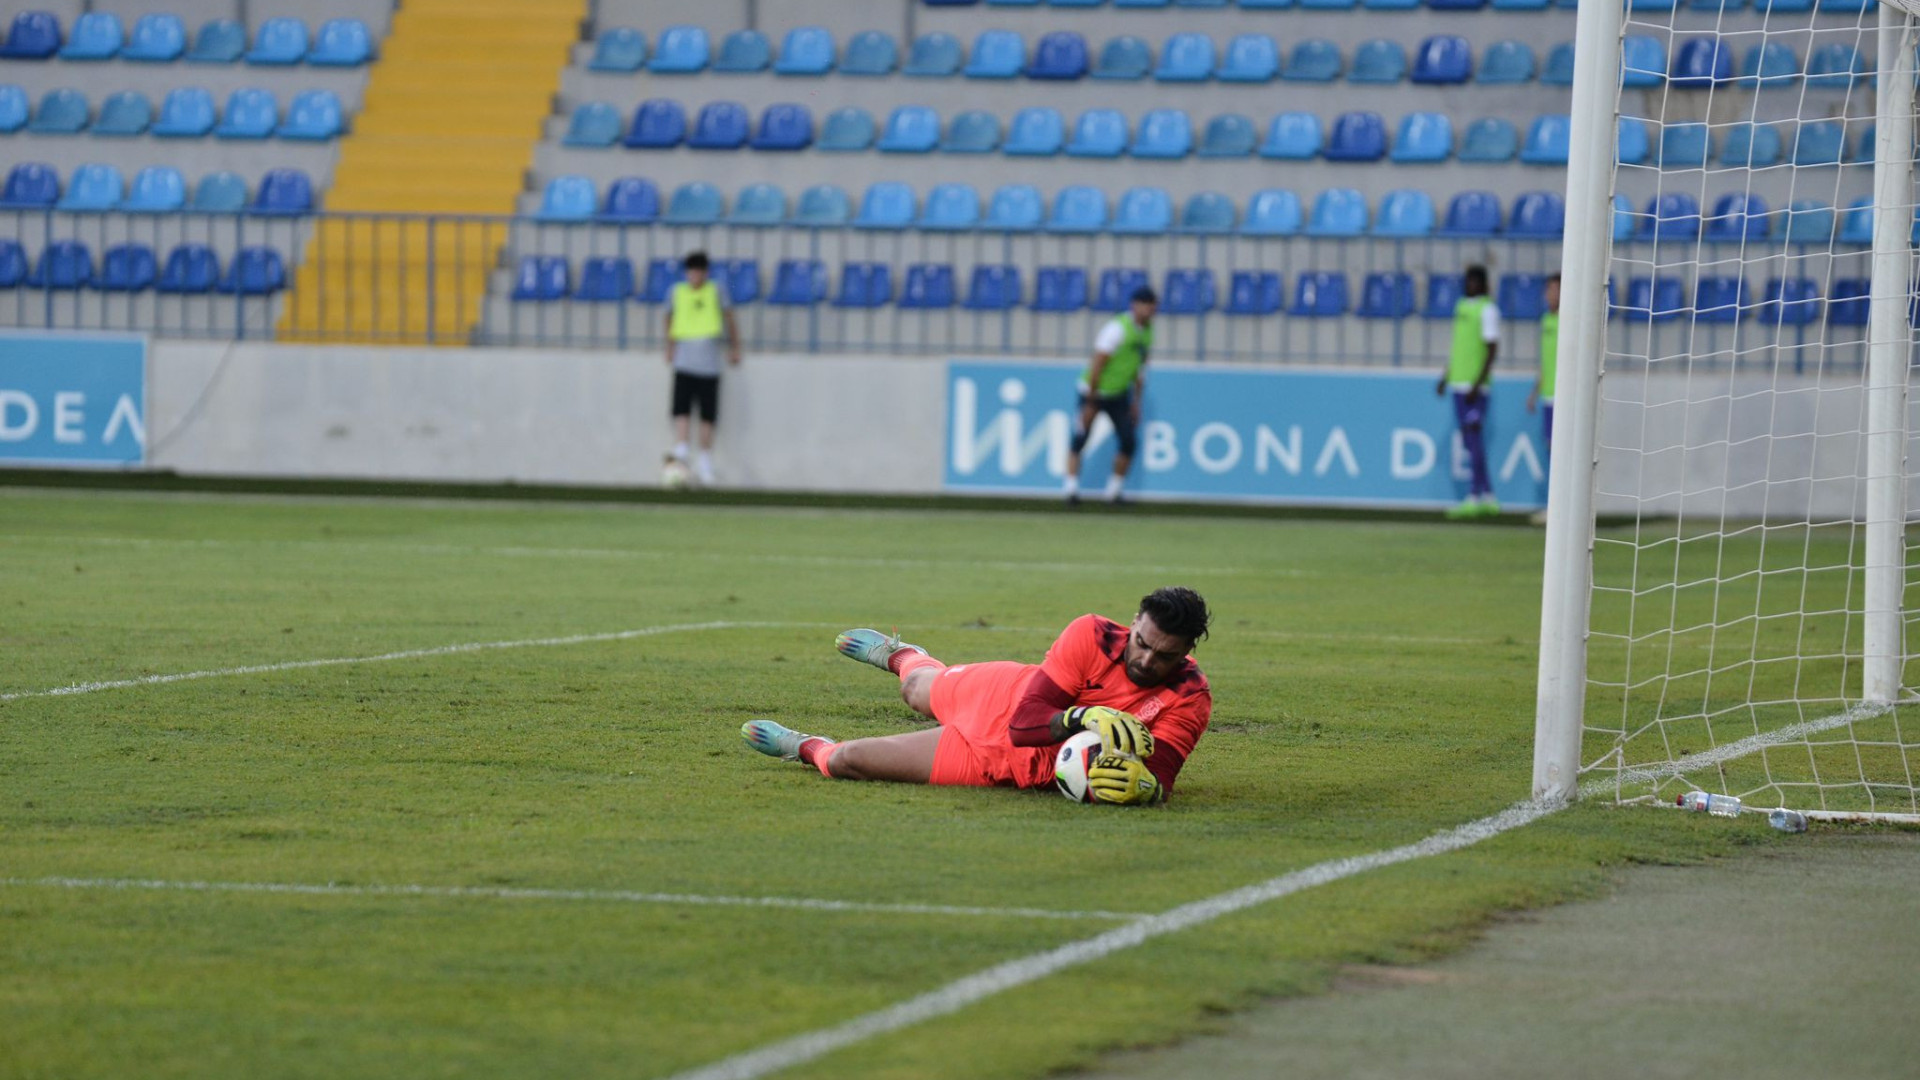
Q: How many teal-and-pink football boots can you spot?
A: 2